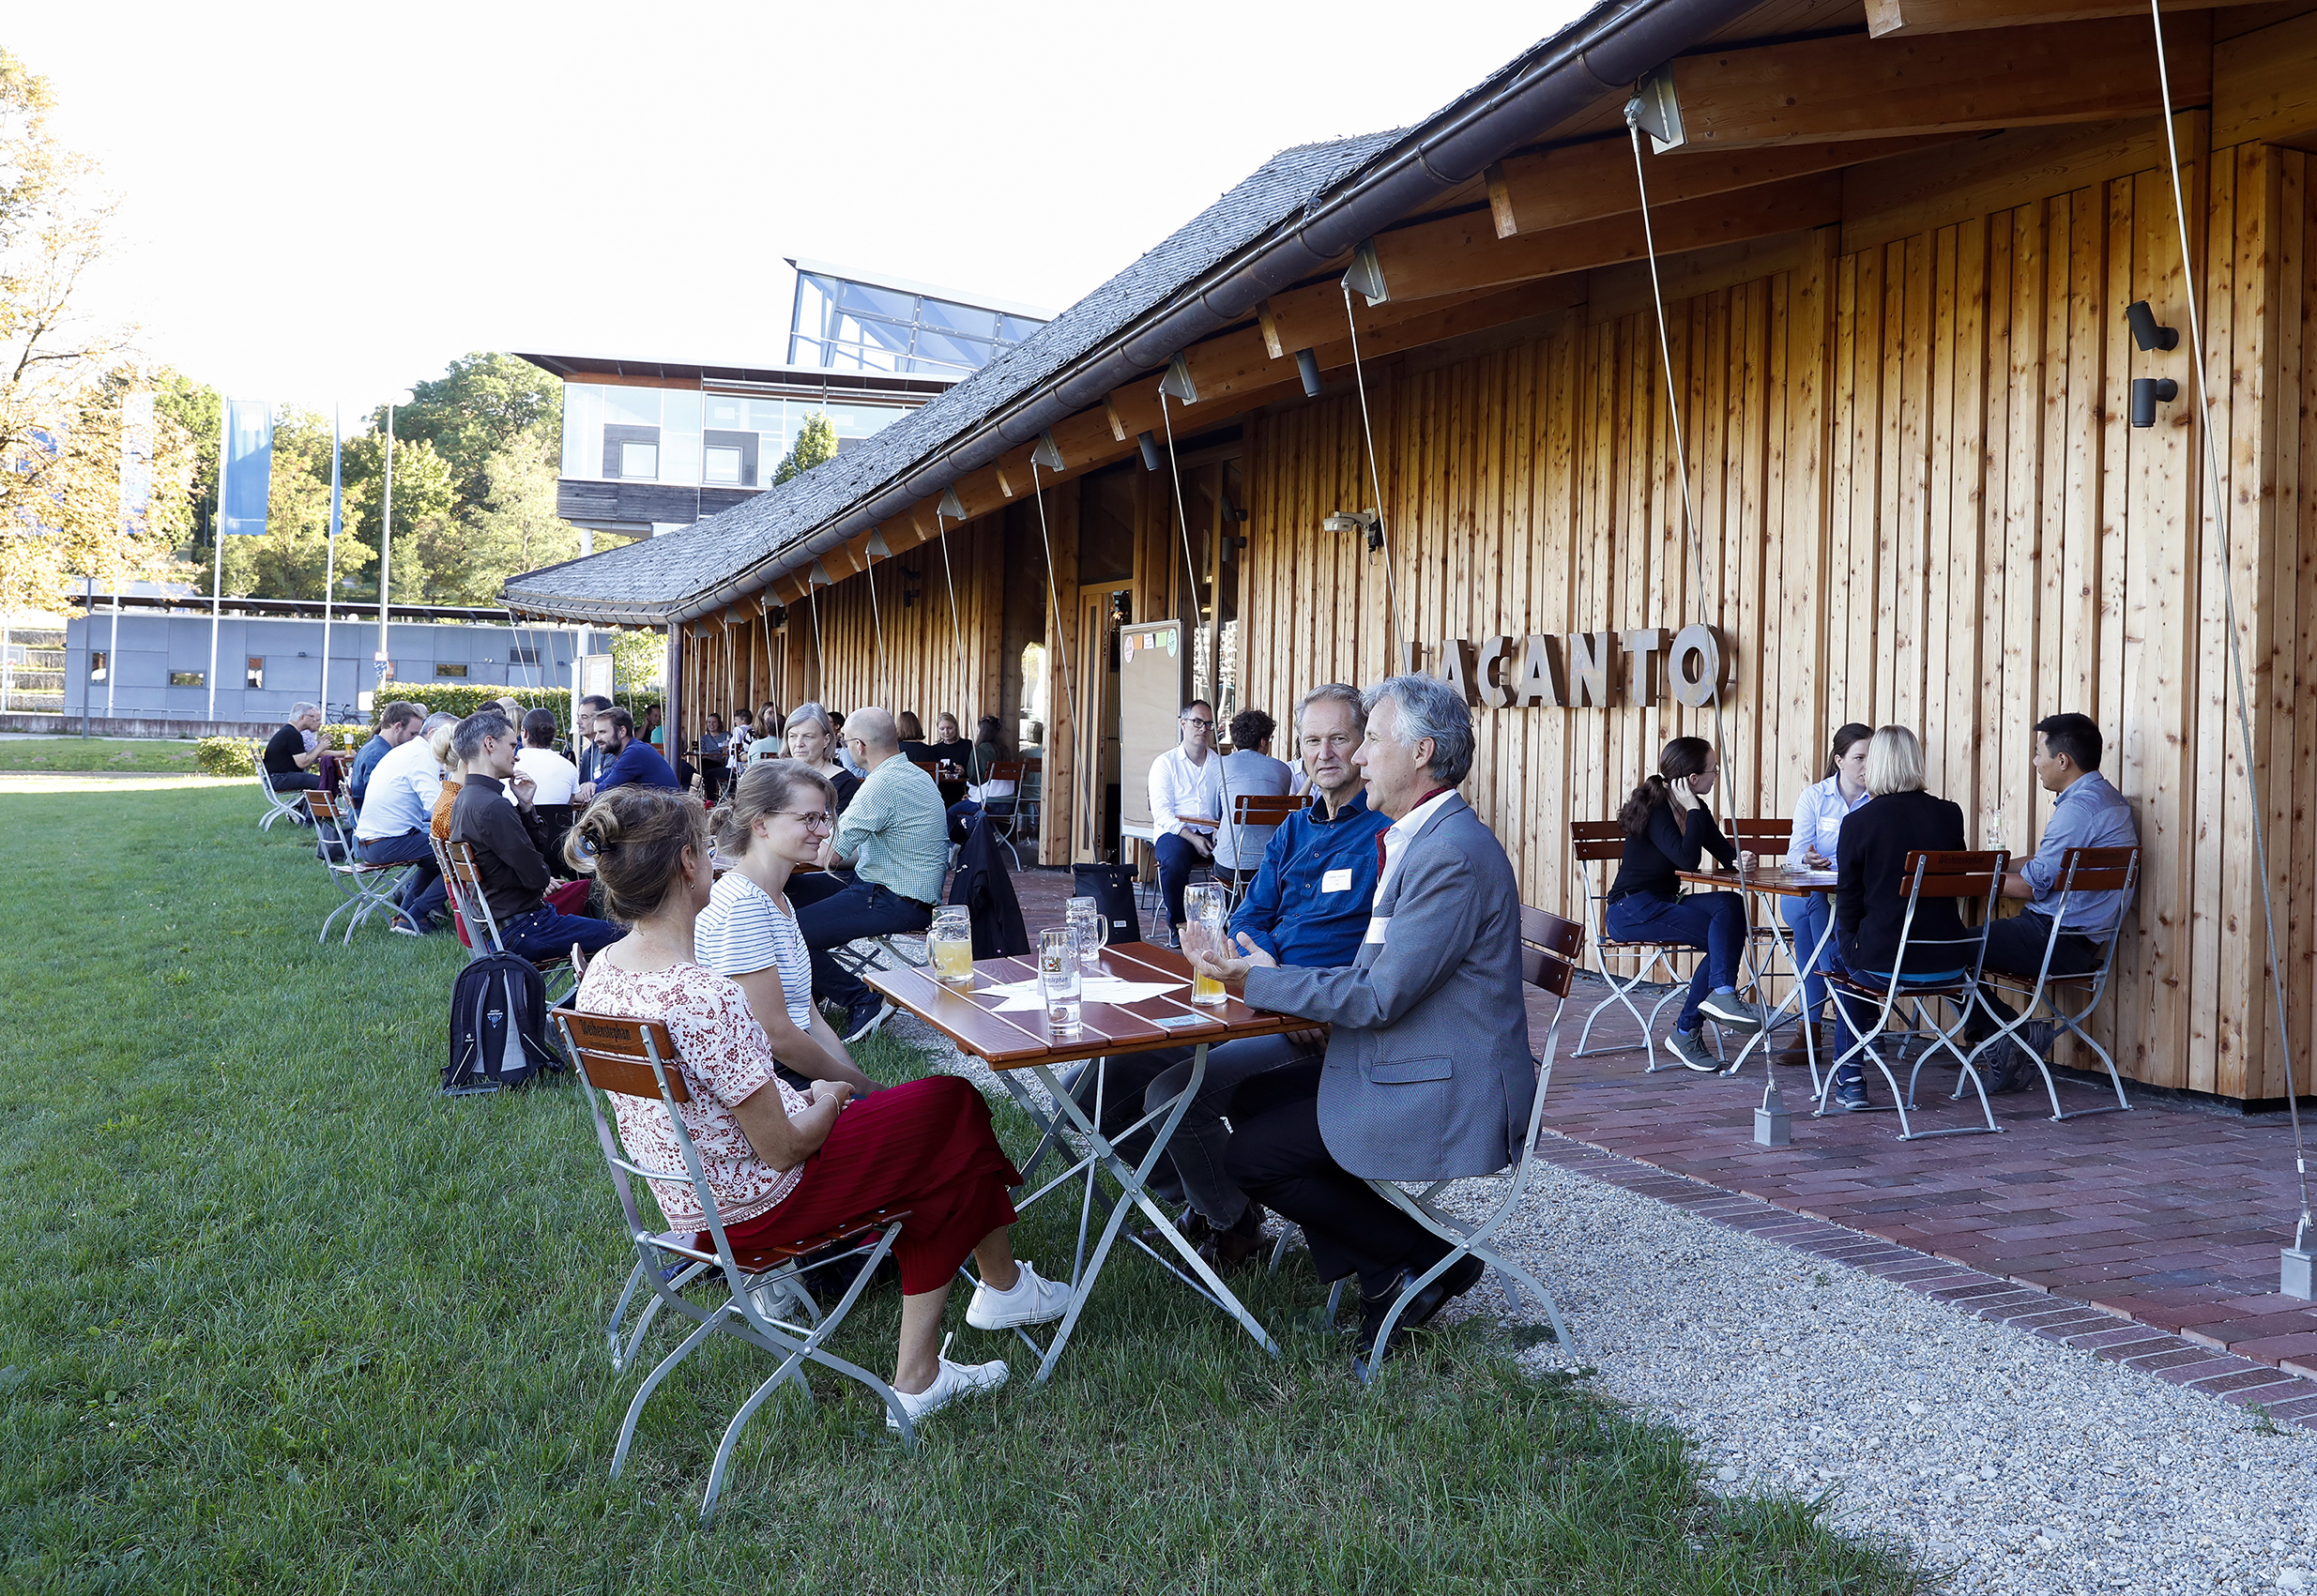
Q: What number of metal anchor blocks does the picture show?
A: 2